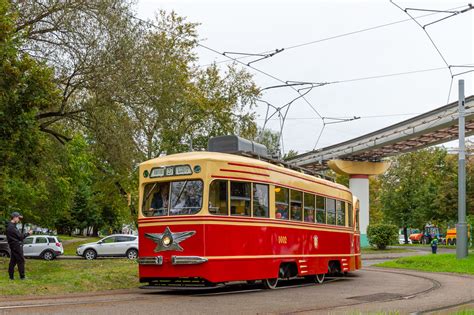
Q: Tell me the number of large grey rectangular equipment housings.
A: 1